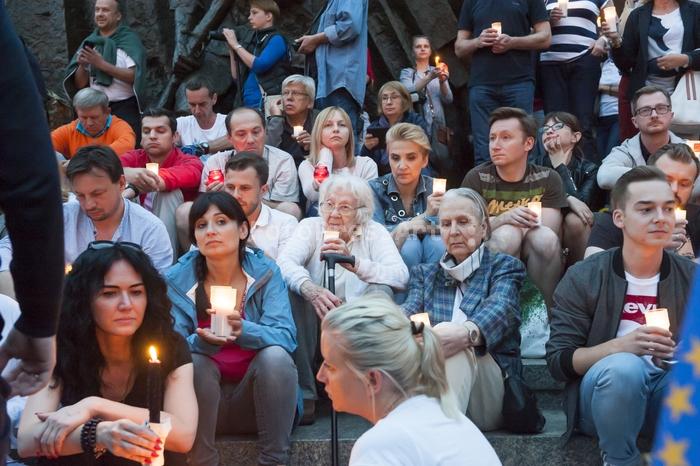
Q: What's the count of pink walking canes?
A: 0